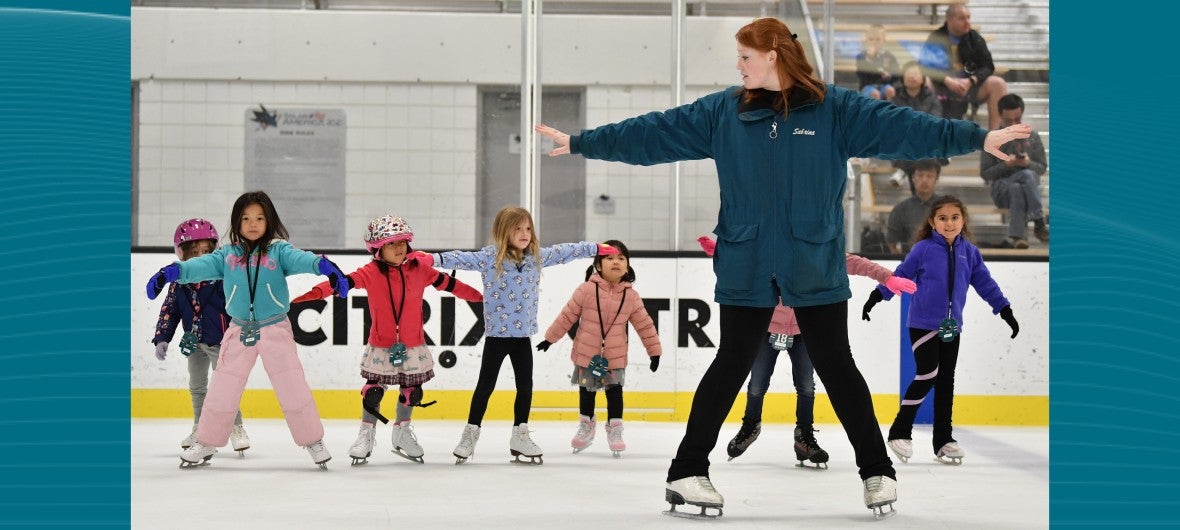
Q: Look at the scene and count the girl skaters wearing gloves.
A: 7